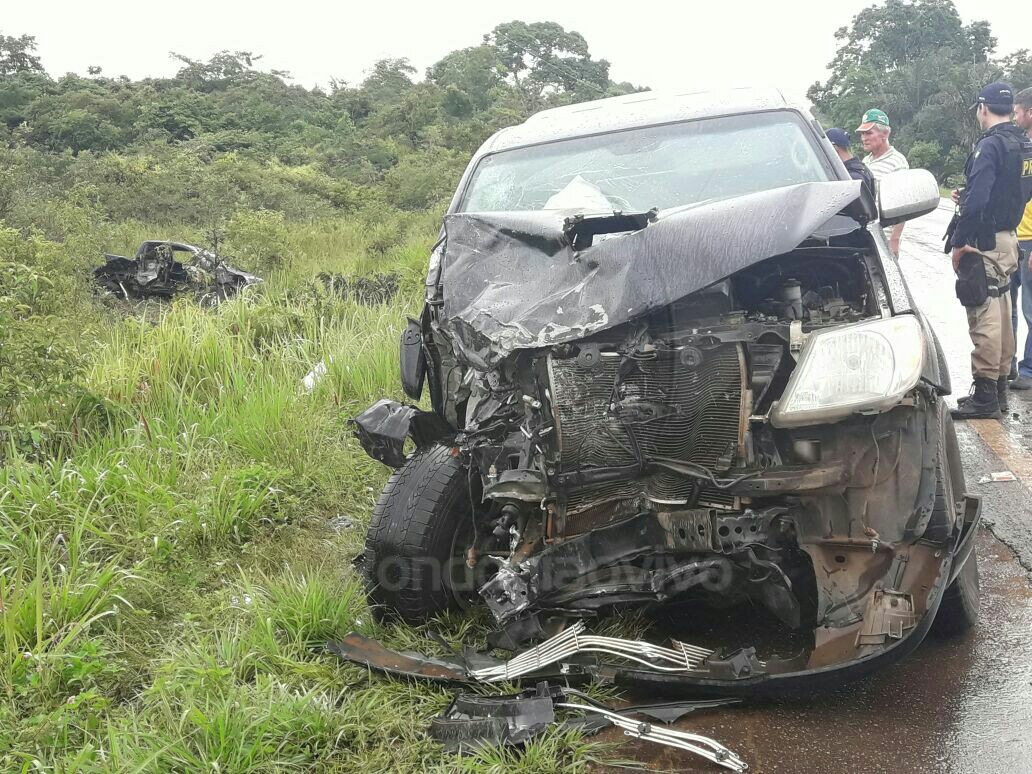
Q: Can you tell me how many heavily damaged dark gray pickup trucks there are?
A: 1